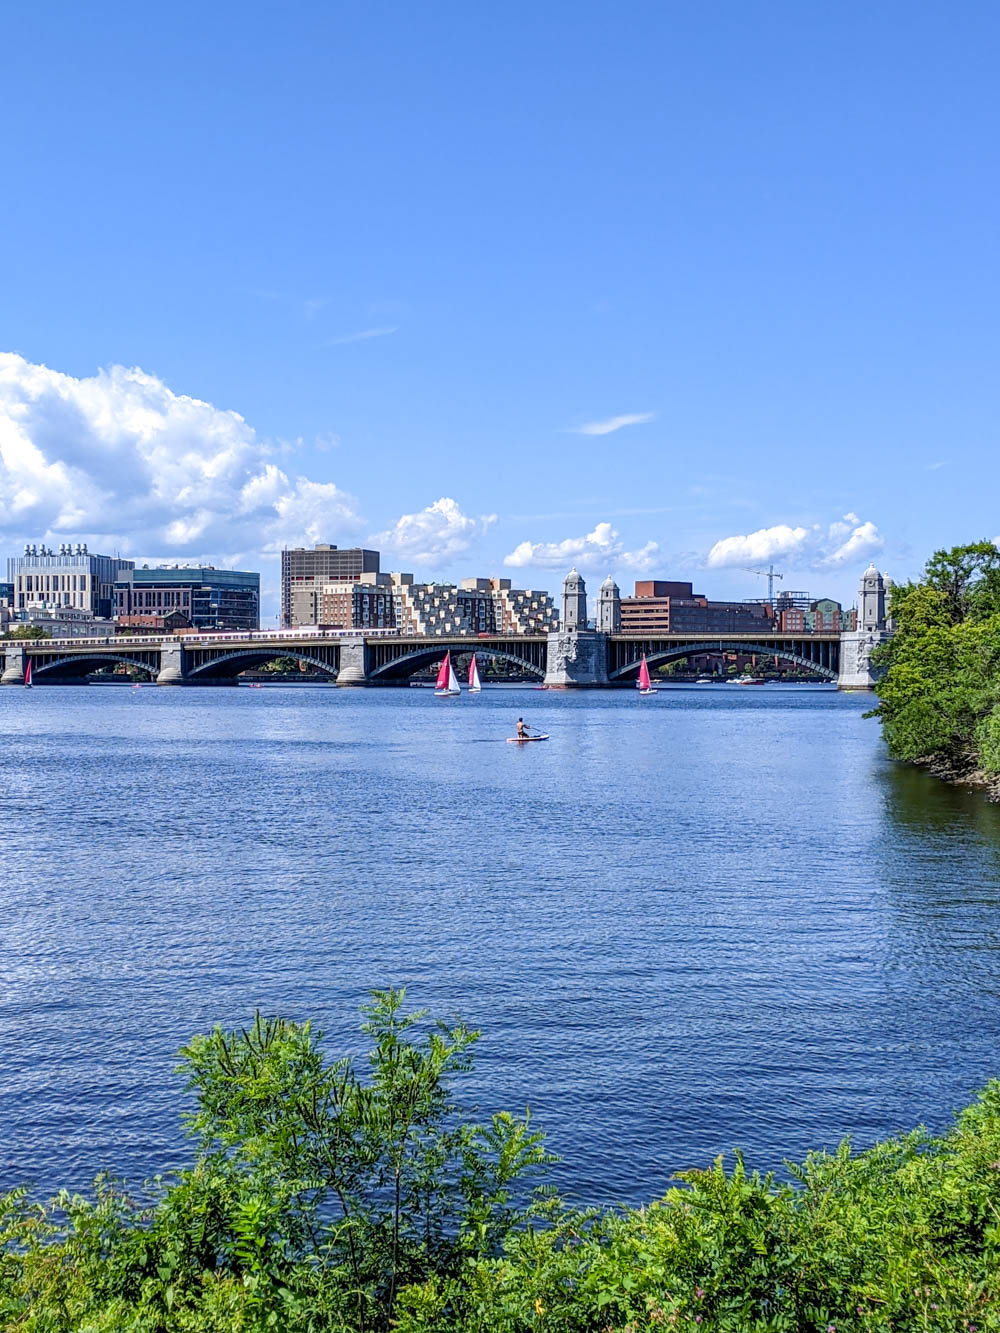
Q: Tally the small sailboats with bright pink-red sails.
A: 4